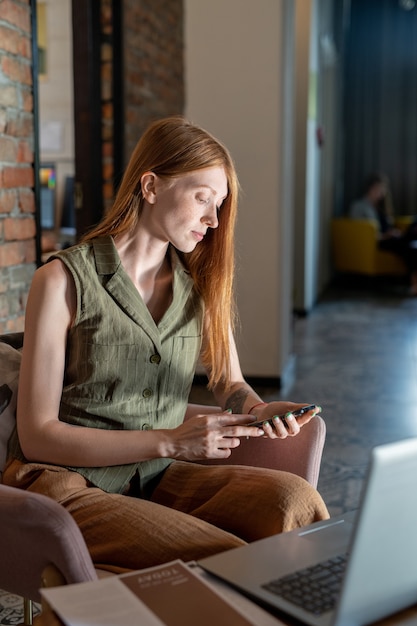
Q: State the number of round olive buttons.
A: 3